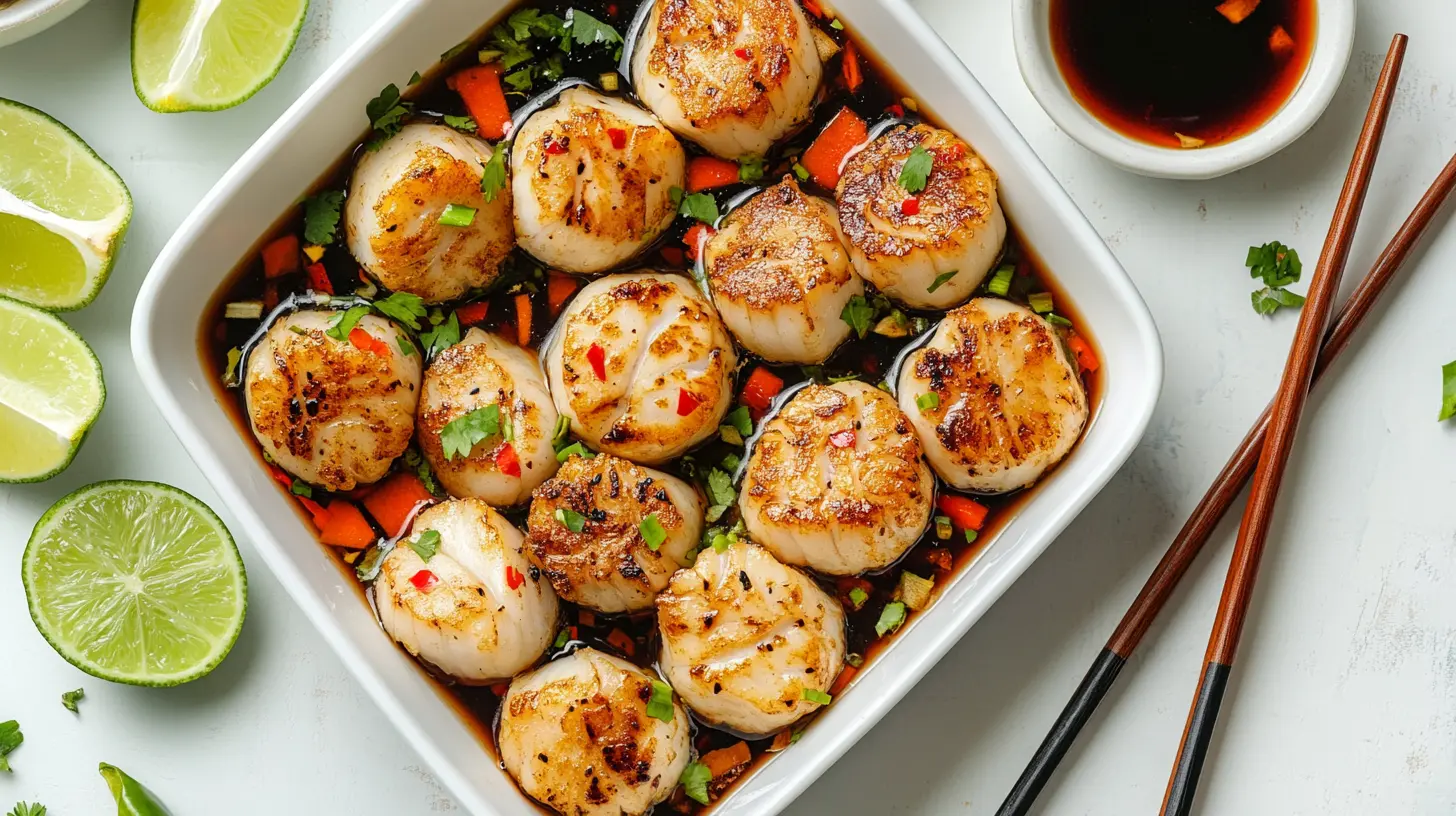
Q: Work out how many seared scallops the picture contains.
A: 14